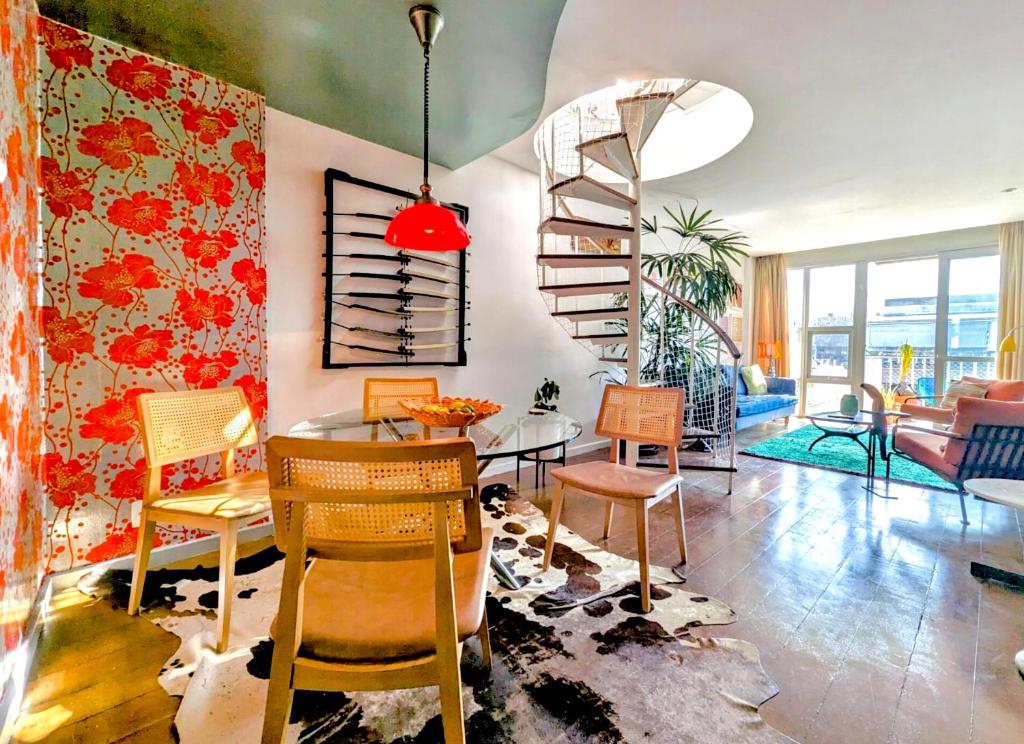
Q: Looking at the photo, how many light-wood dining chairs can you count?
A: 4